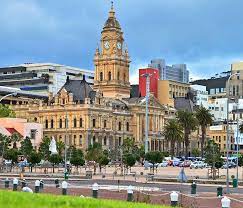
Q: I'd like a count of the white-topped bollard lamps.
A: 7